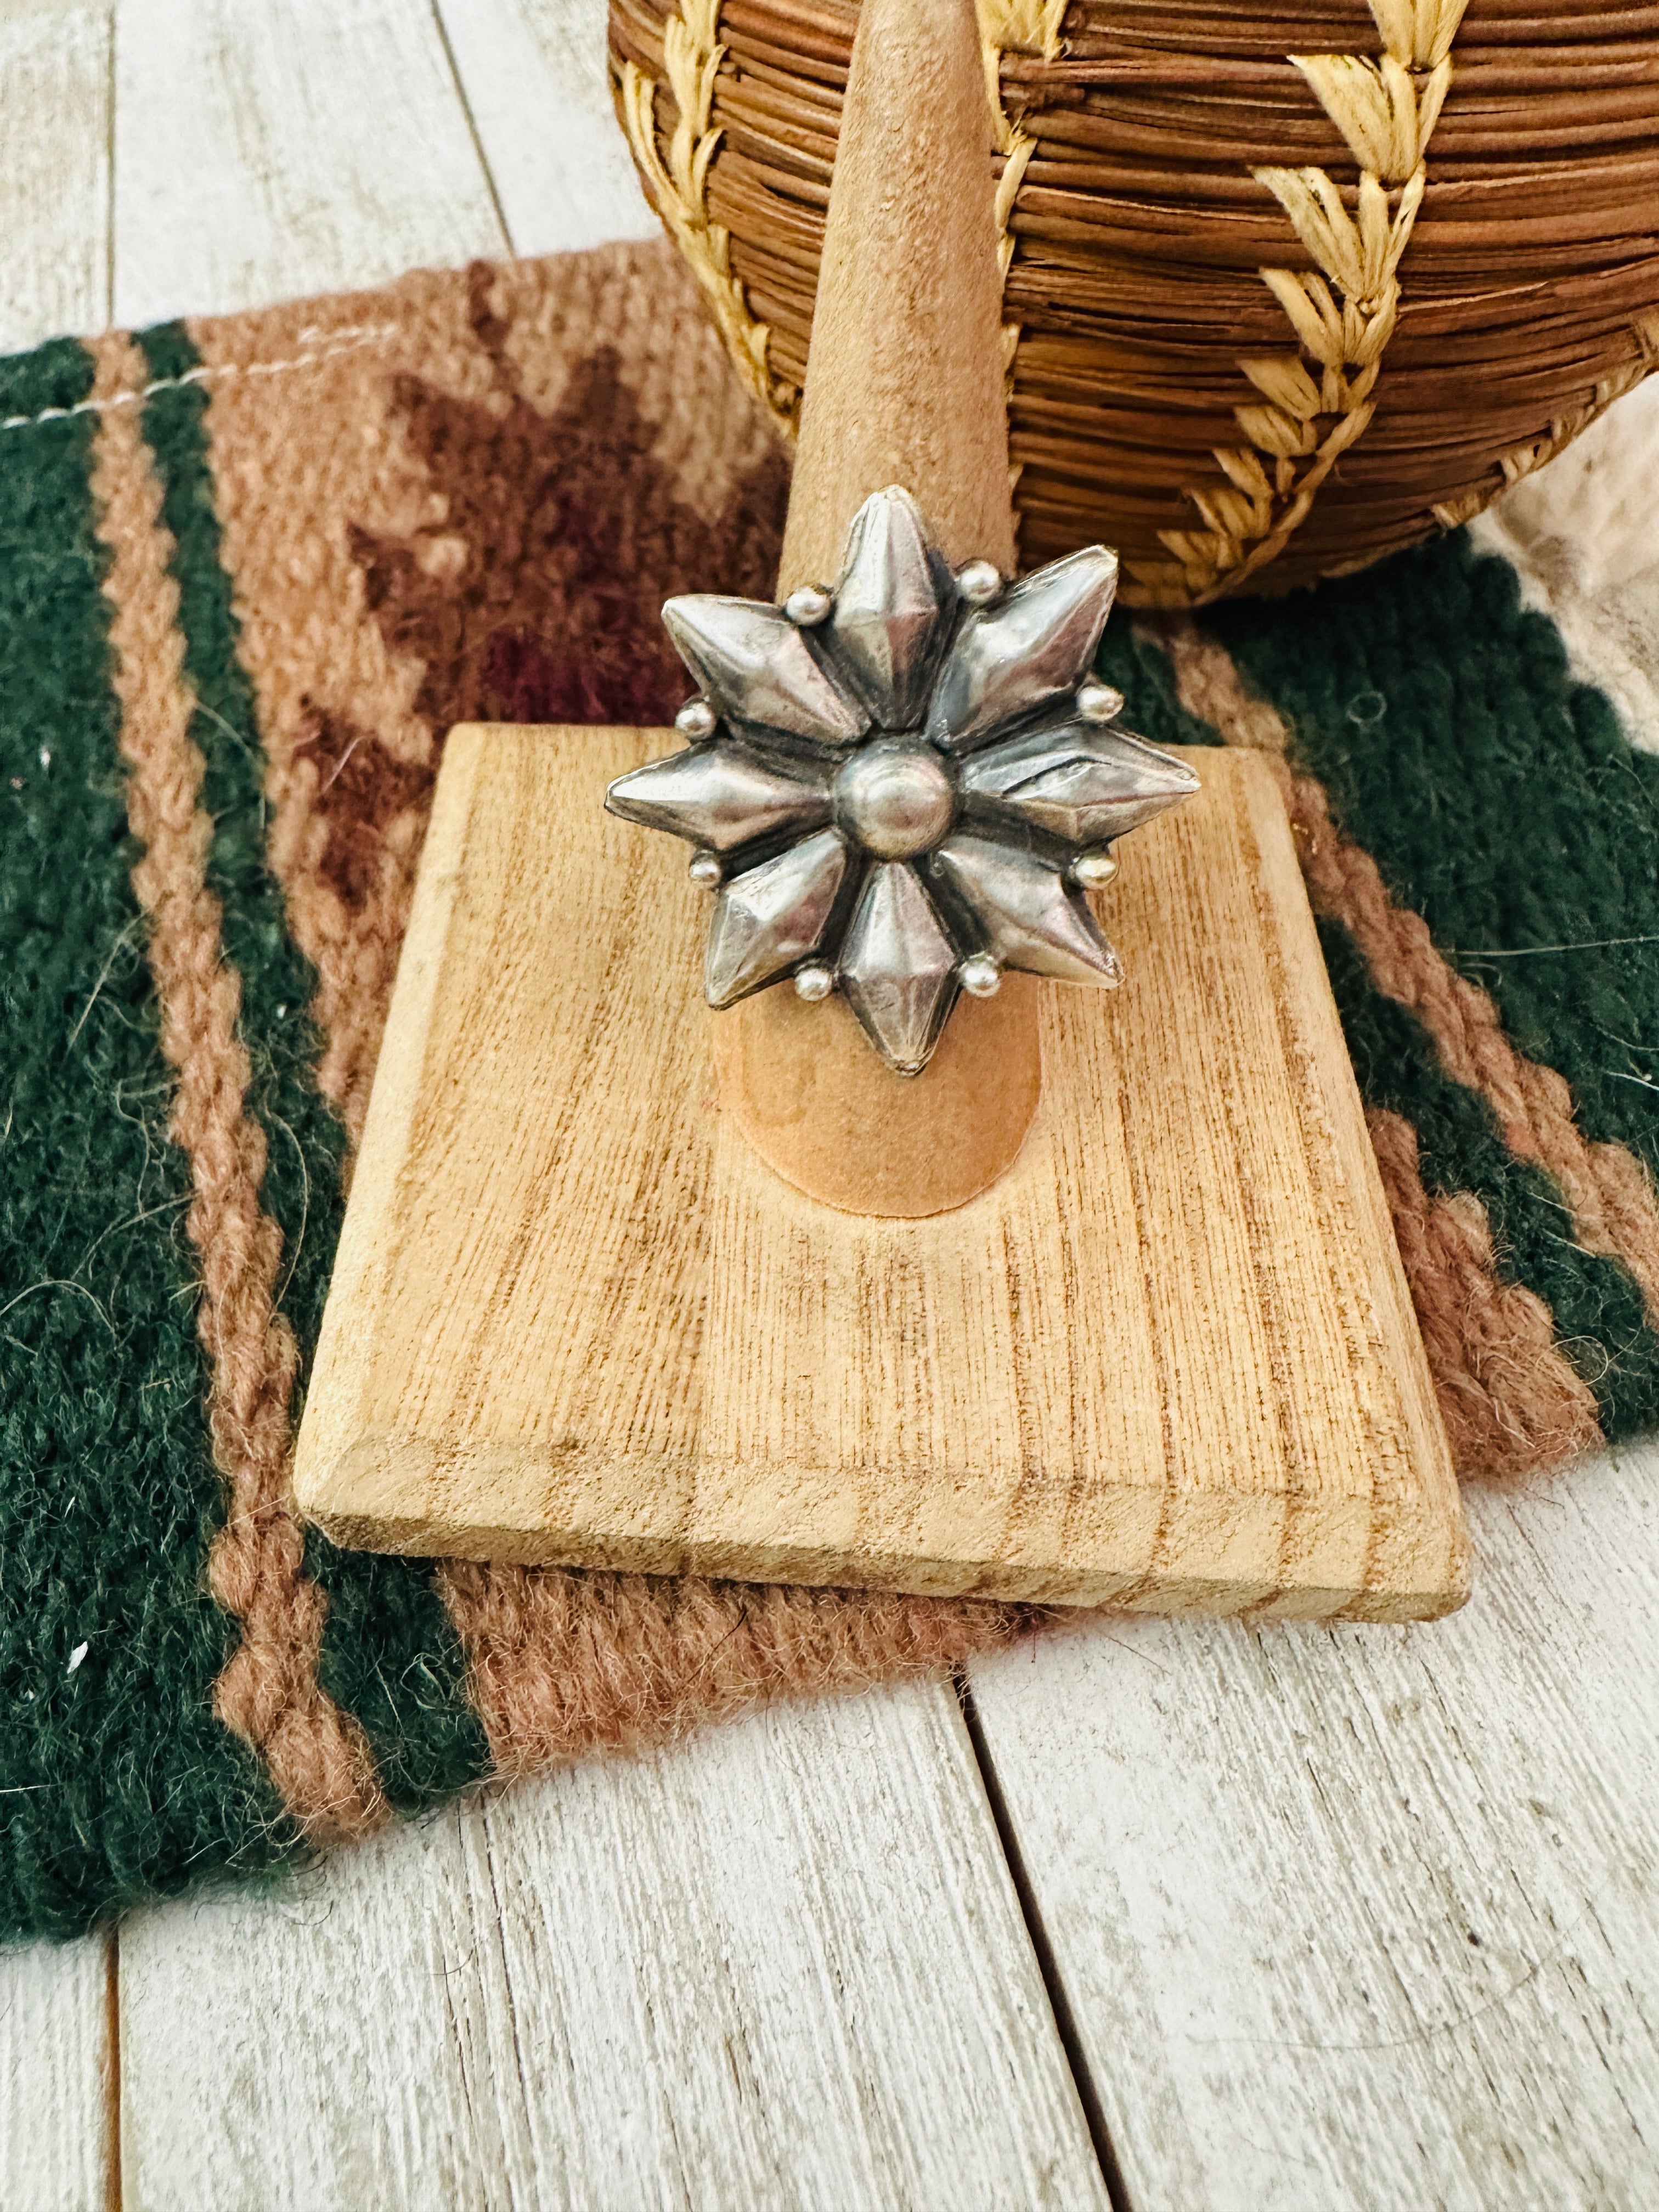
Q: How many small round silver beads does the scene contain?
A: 8